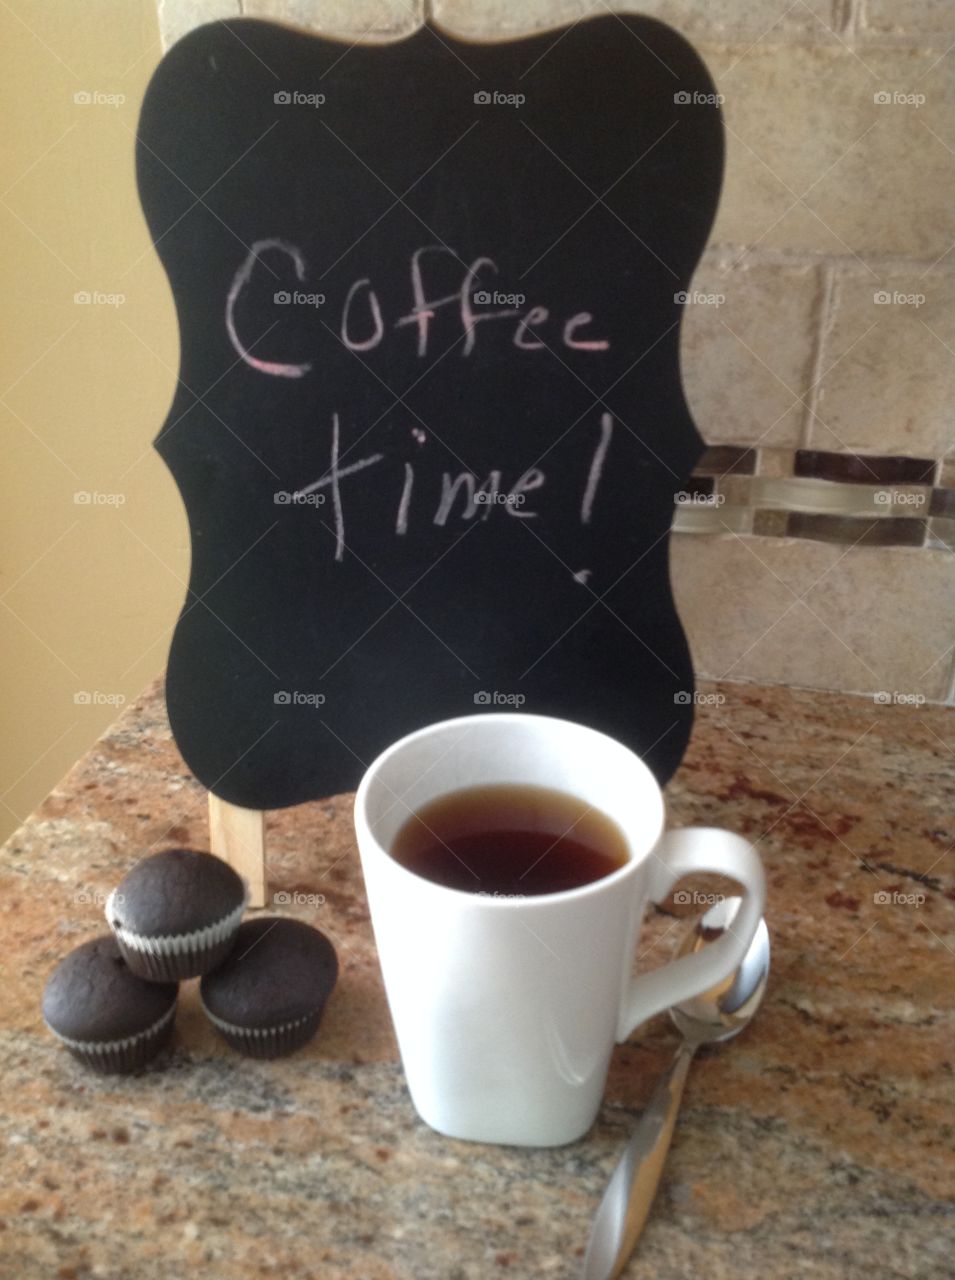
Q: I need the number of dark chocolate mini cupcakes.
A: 3